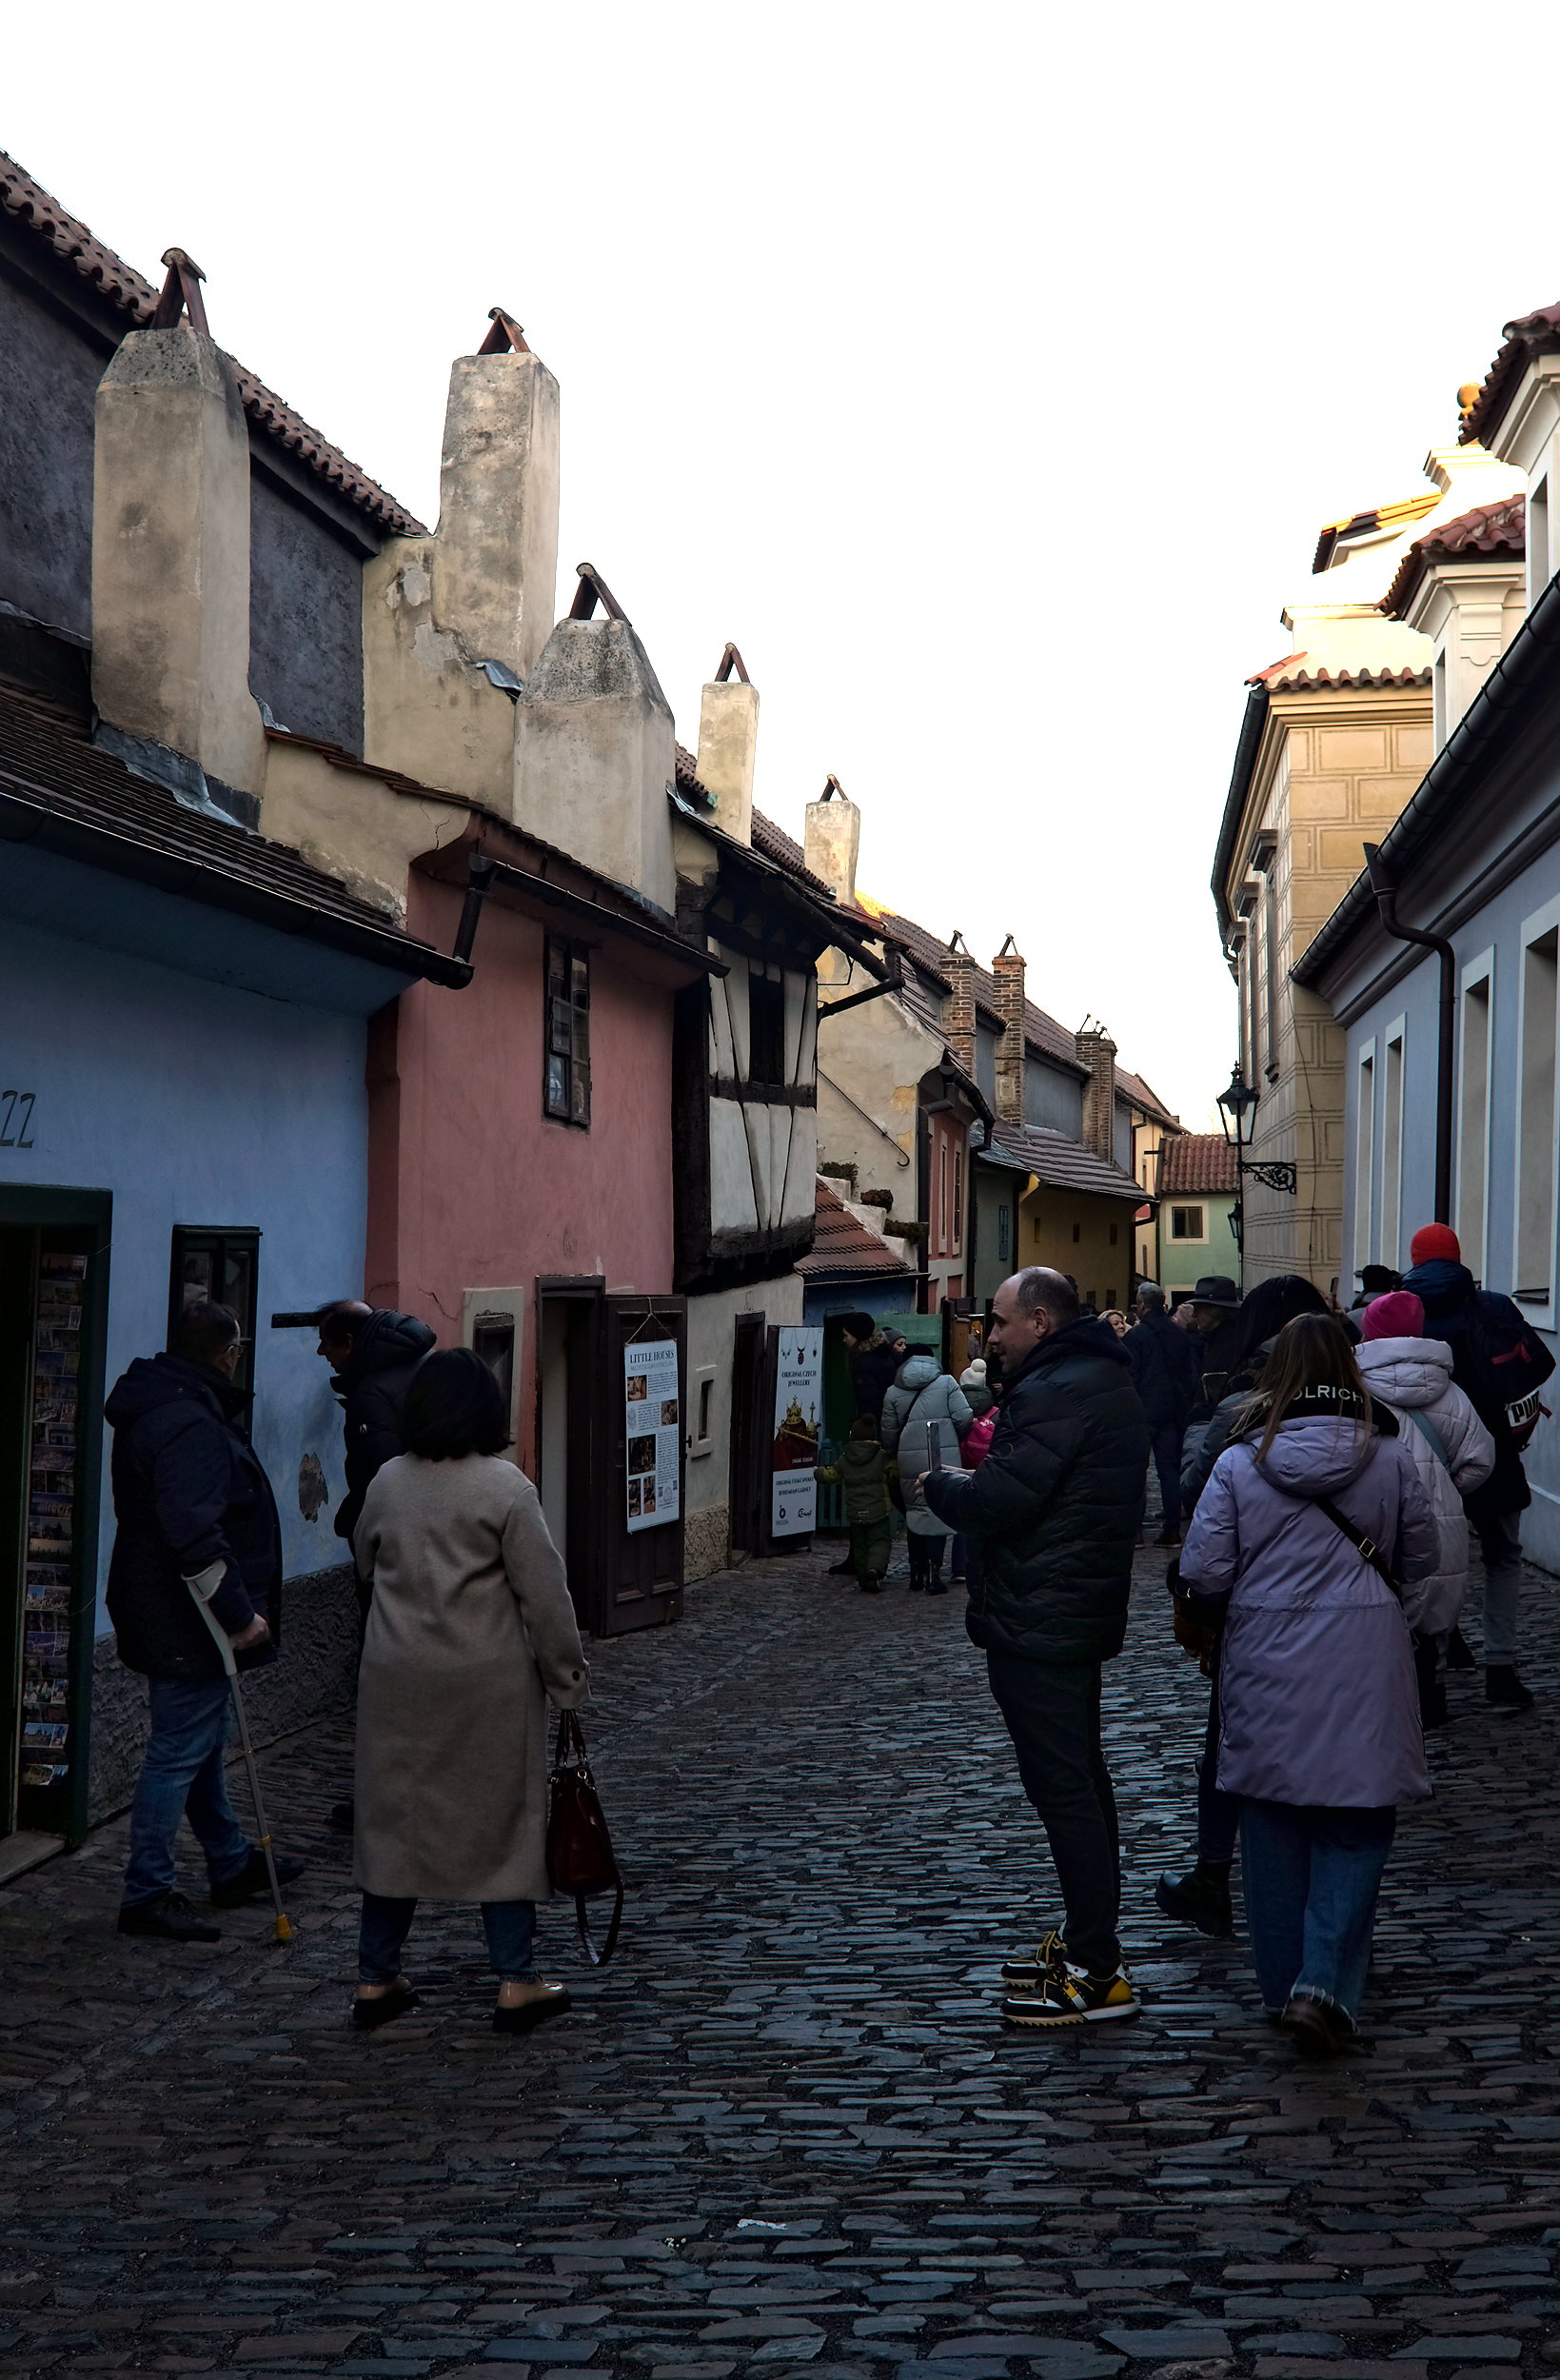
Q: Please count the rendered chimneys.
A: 5